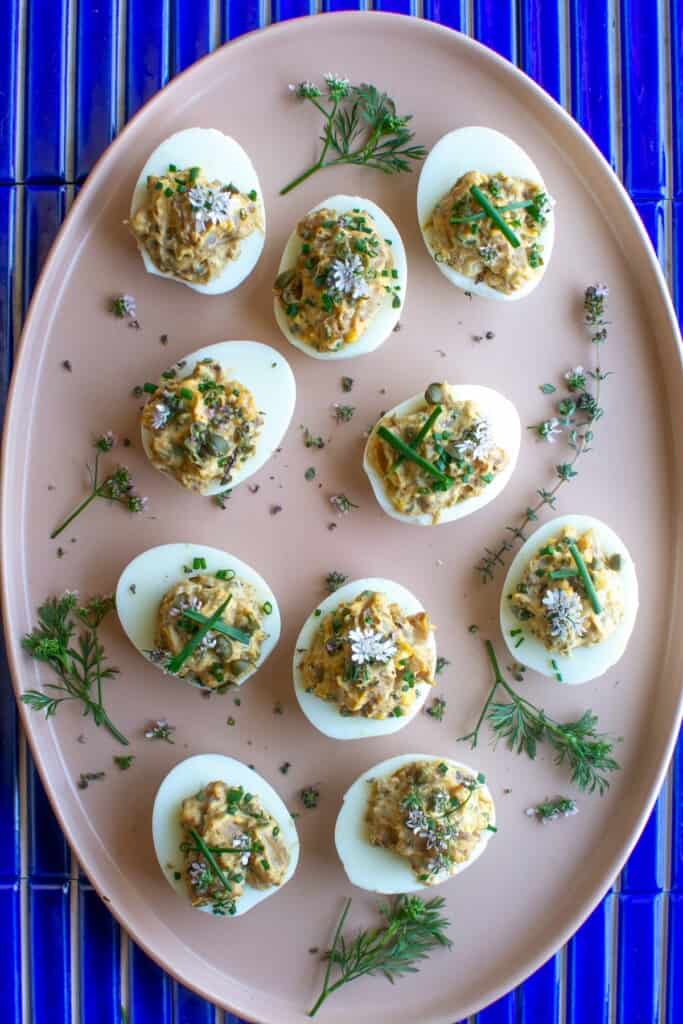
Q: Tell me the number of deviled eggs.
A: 10